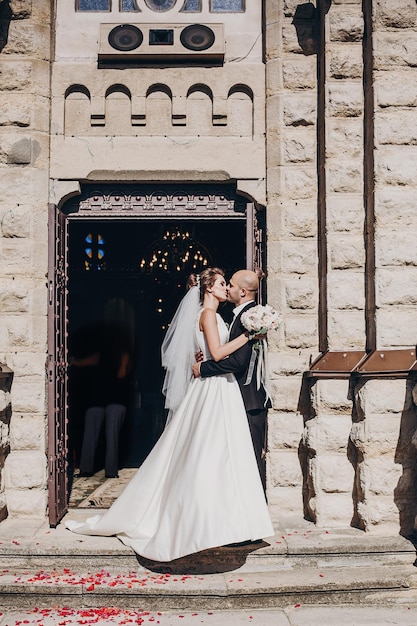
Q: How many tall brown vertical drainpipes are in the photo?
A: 2